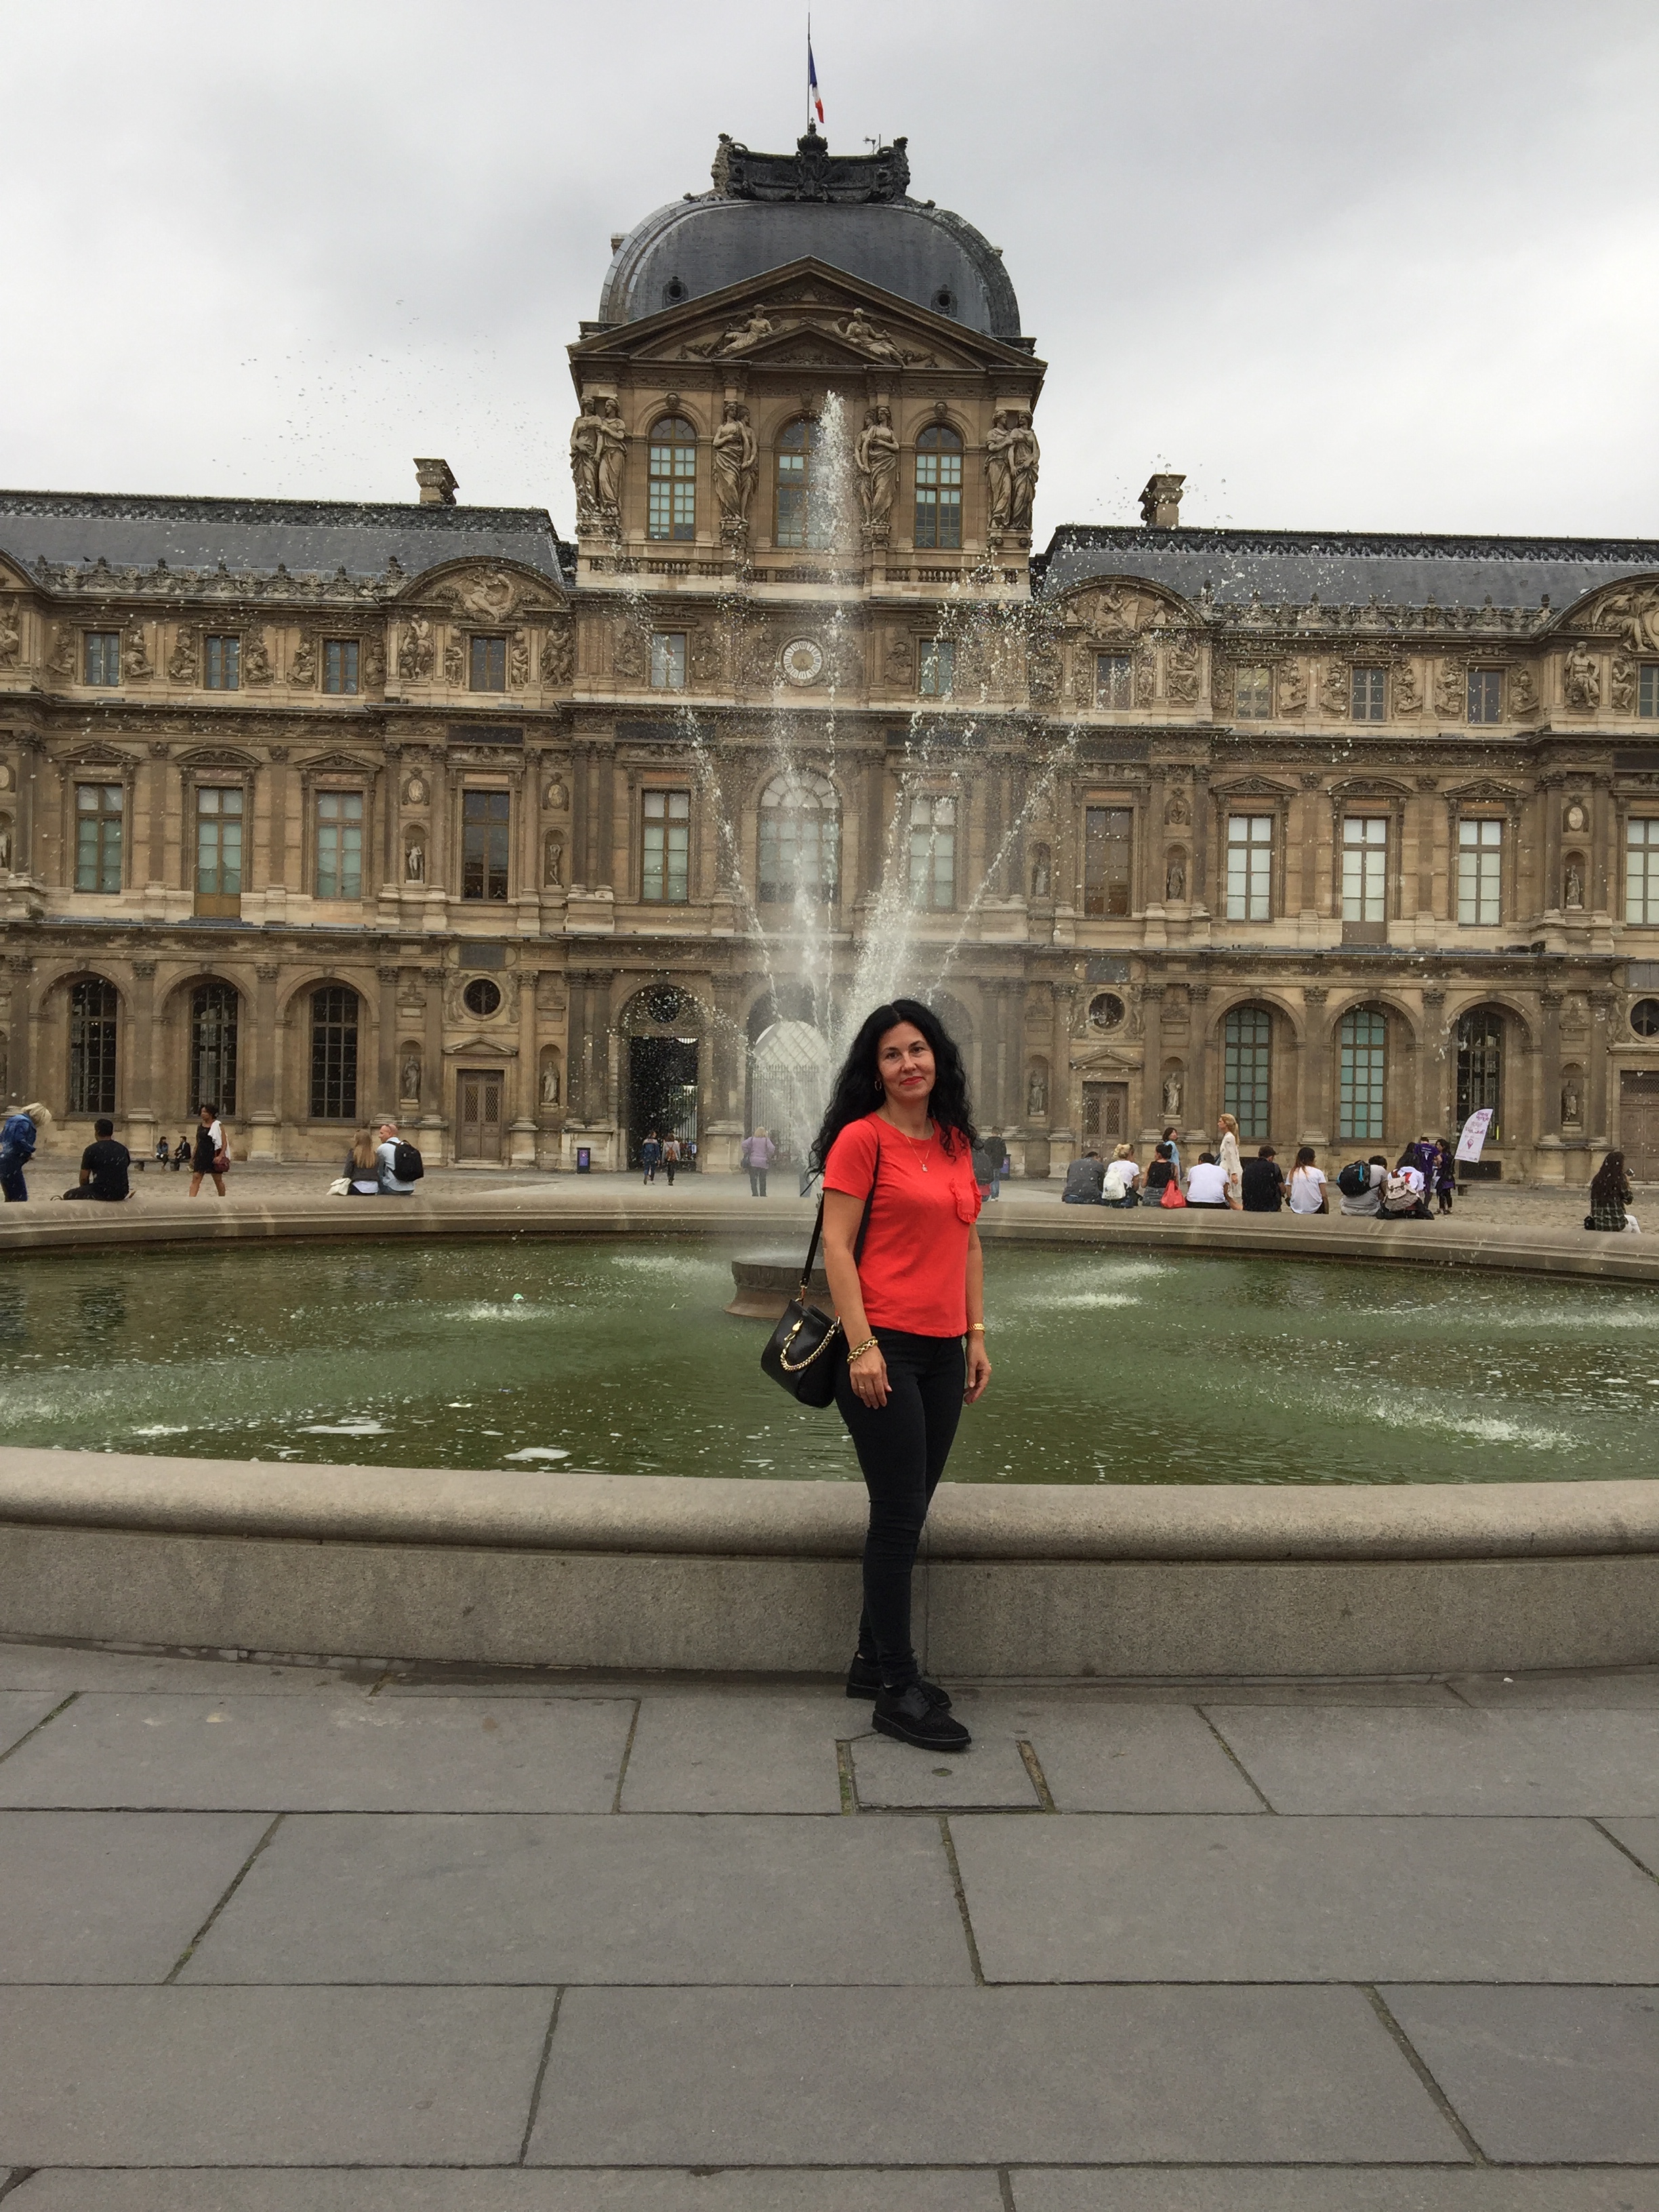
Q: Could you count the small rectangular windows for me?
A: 11